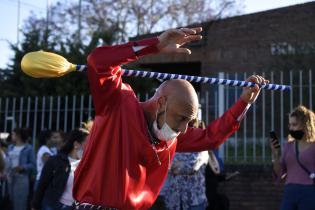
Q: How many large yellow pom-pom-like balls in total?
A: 1